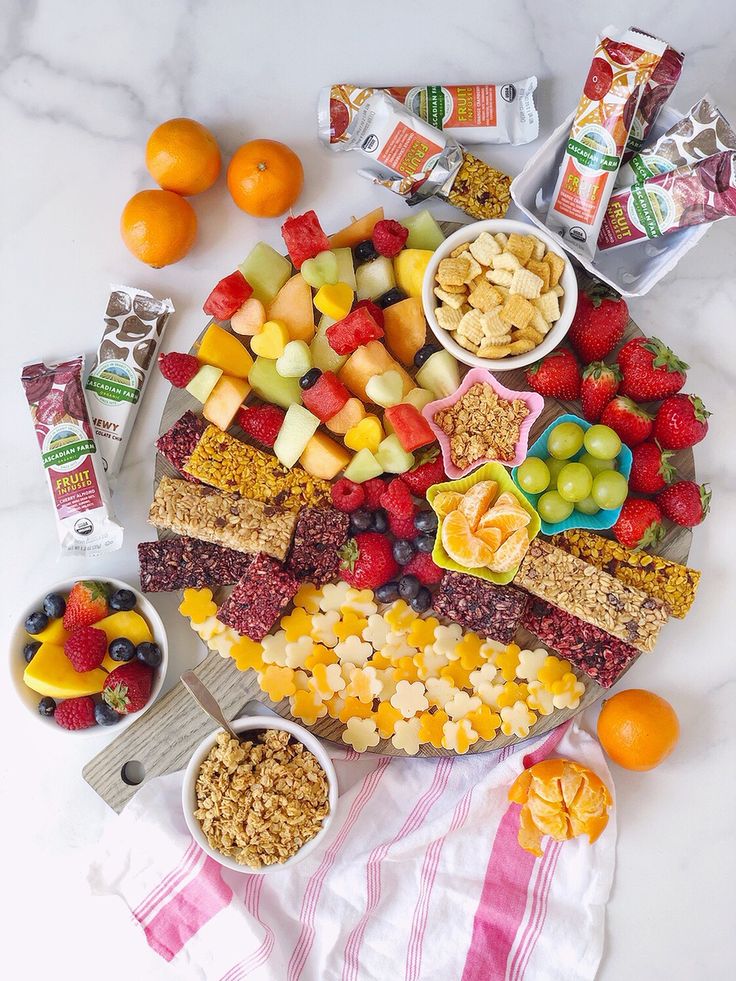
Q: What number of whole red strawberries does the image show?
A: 13